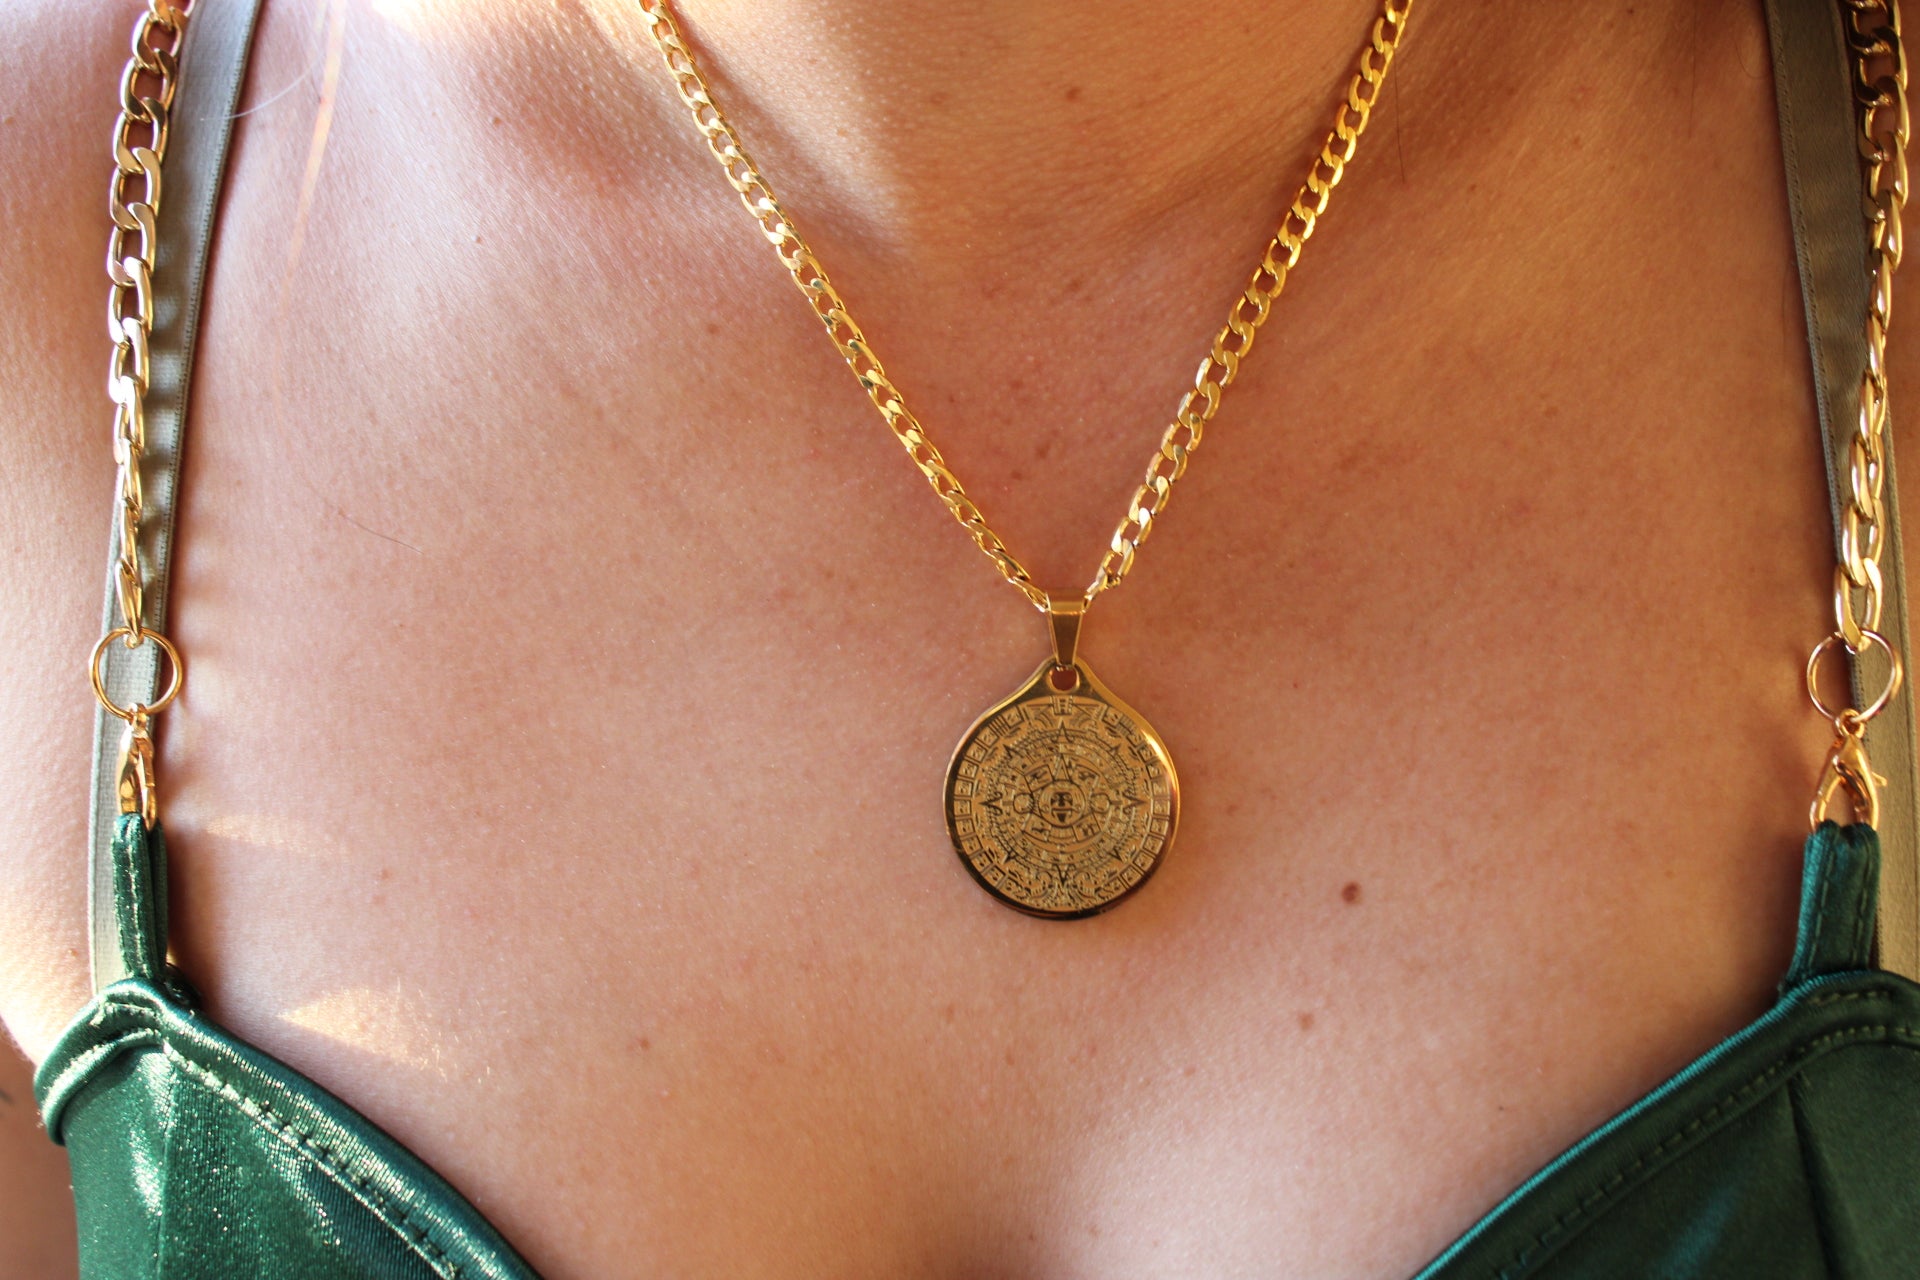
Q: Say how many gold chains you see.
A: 3